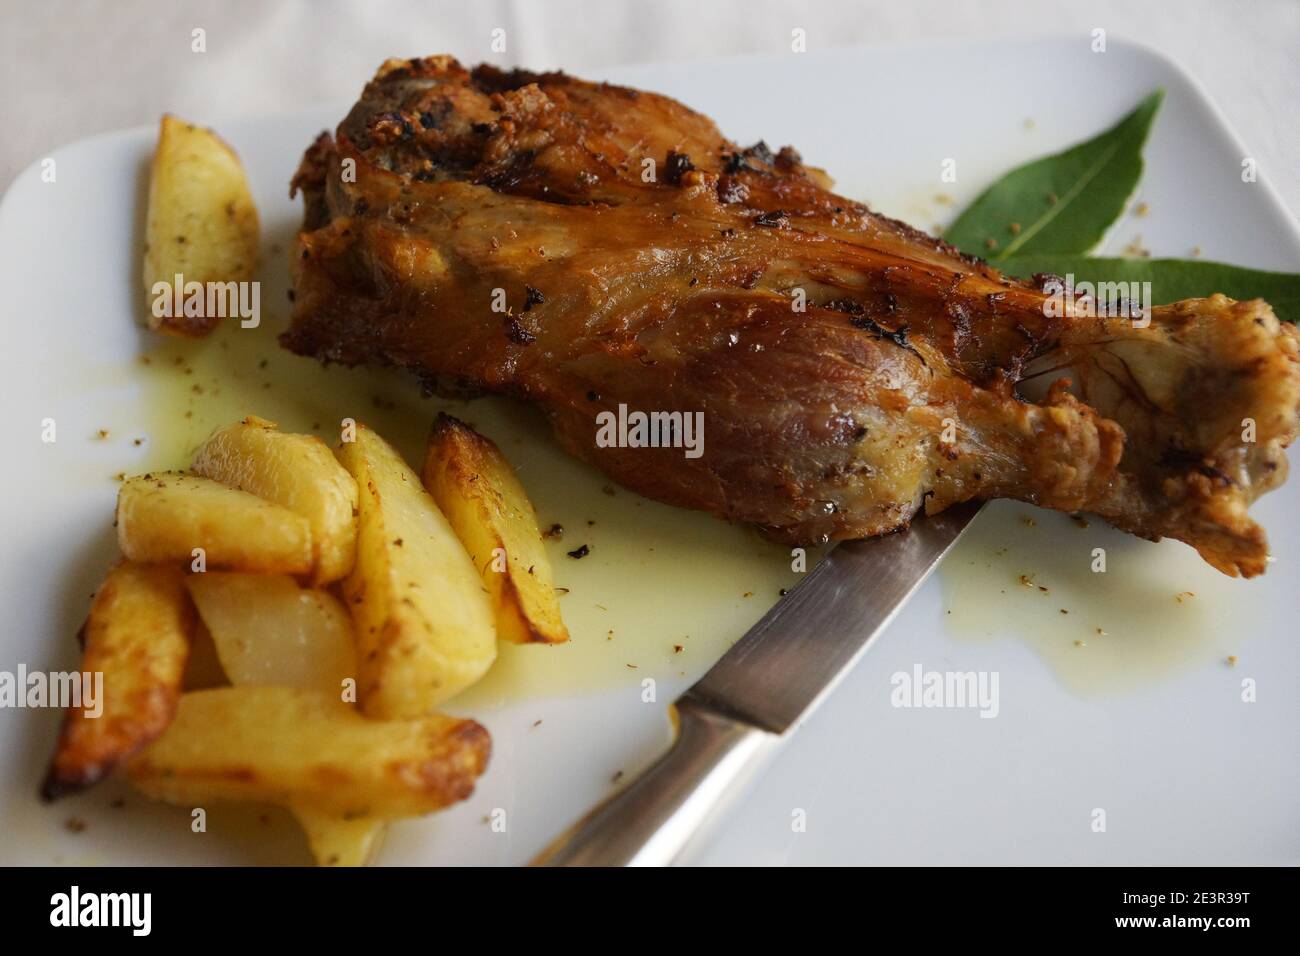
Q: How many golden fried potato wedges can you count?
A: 9